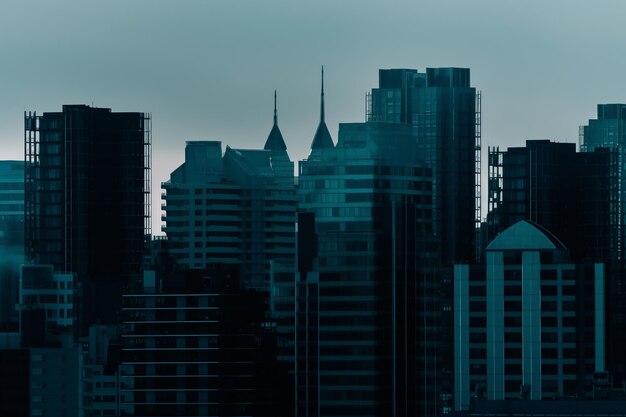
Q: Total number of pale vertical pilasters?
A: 4